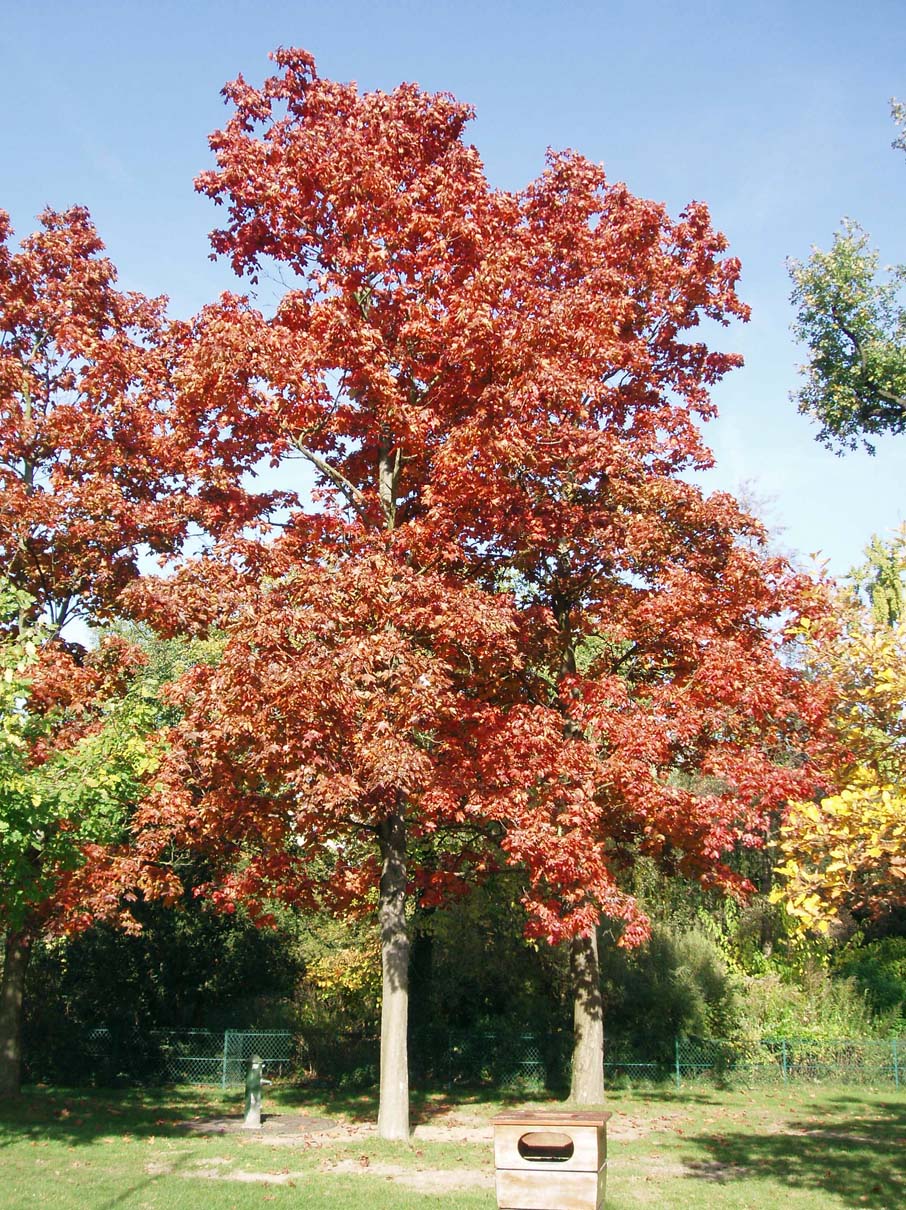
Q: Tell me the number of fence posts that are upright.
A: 4